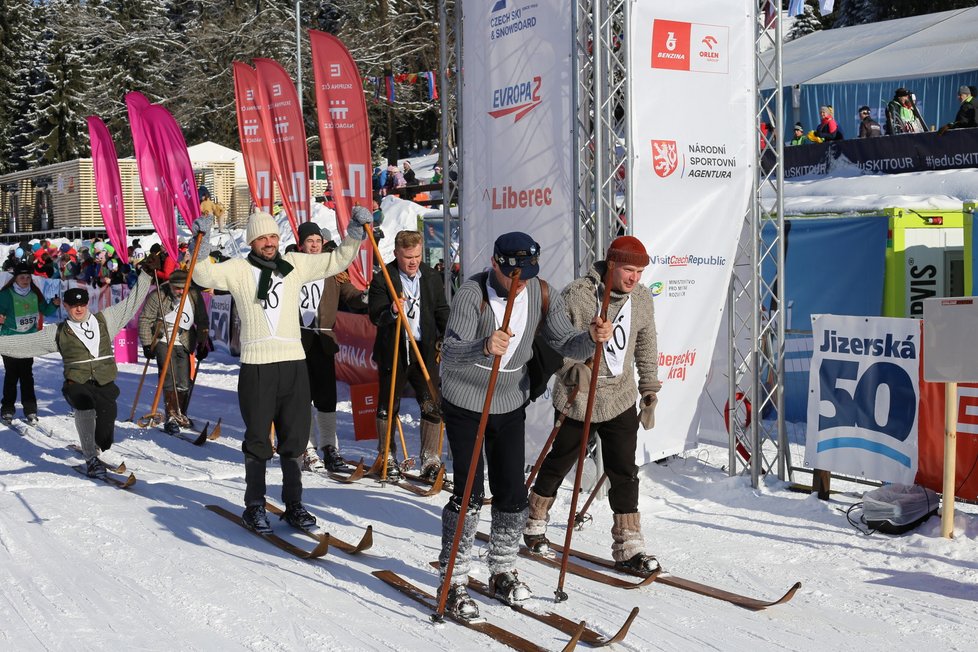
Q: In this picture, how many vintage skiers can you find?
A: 7